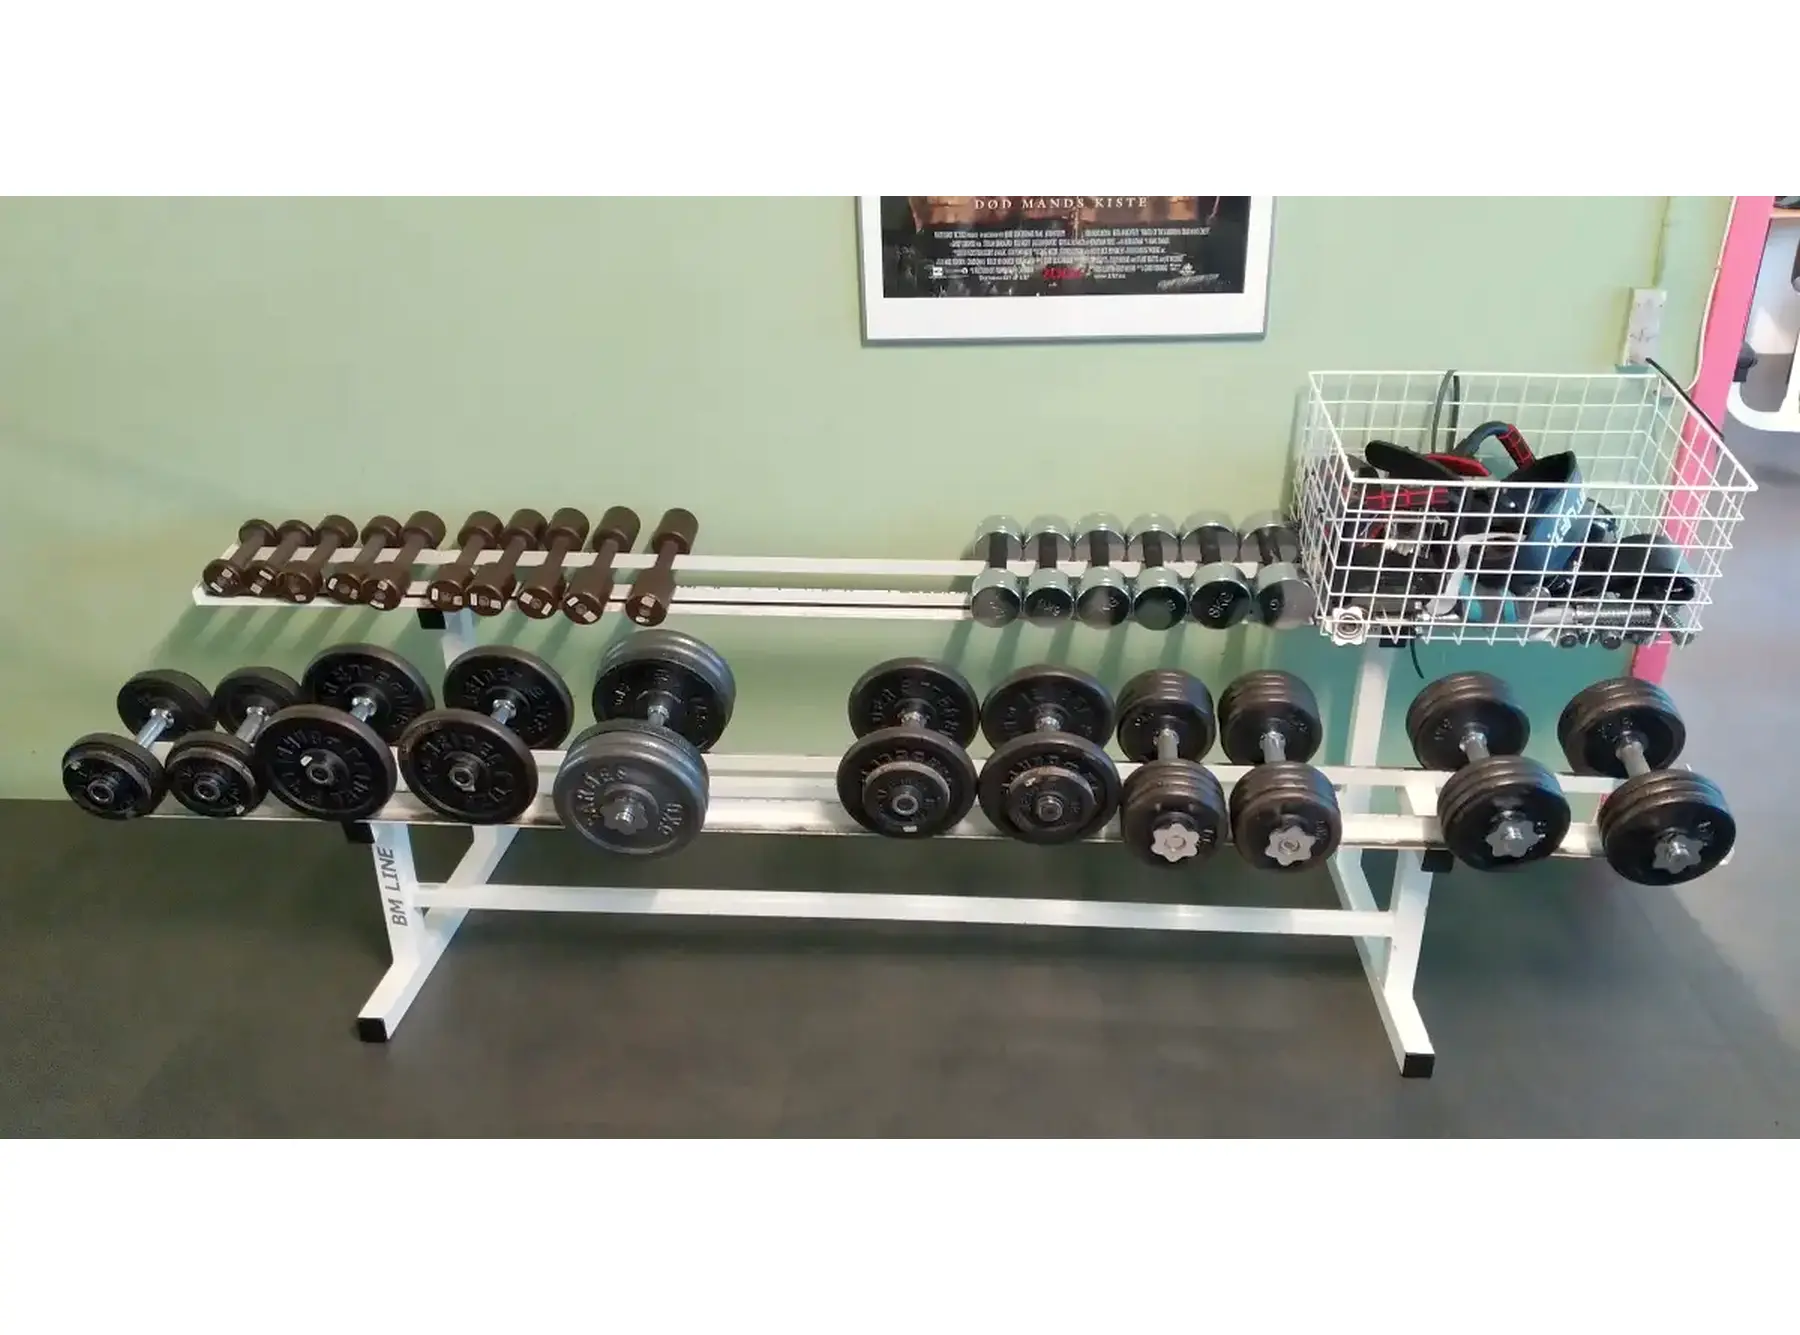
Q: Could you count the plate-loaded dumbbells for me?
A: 11